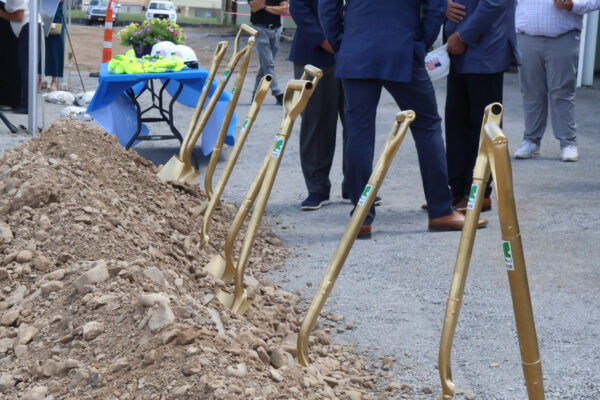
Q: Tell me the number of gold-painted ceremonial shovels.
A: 9